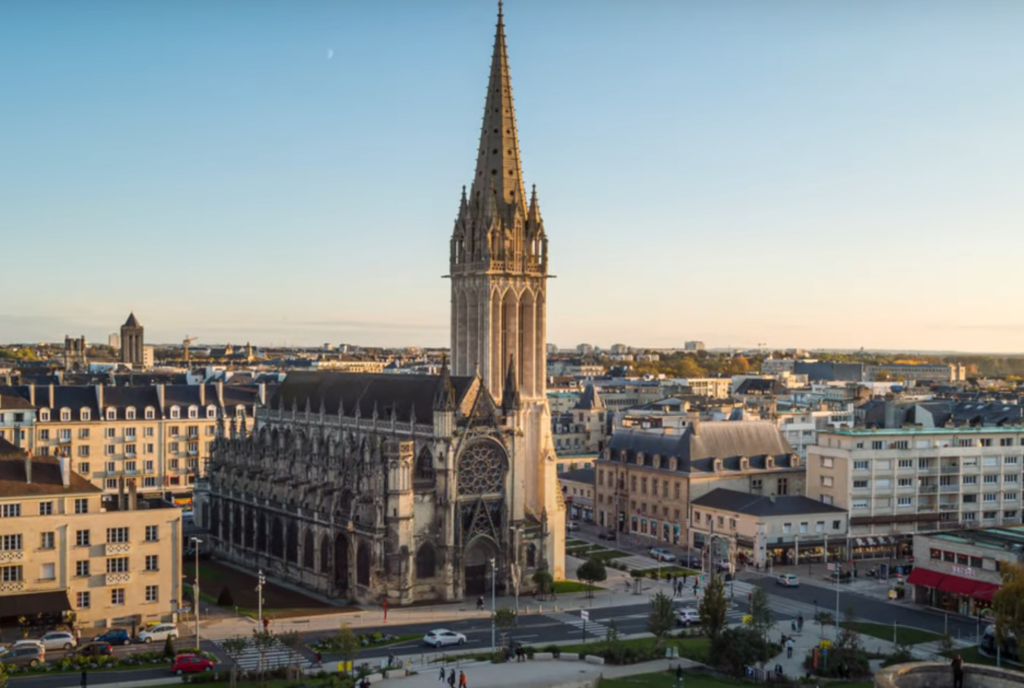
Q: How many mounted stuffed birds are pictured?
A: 0